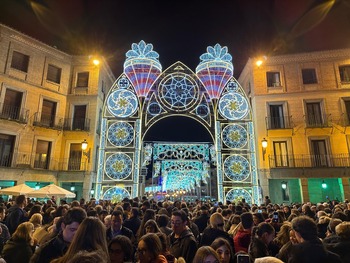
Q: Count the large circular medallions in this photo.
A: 9